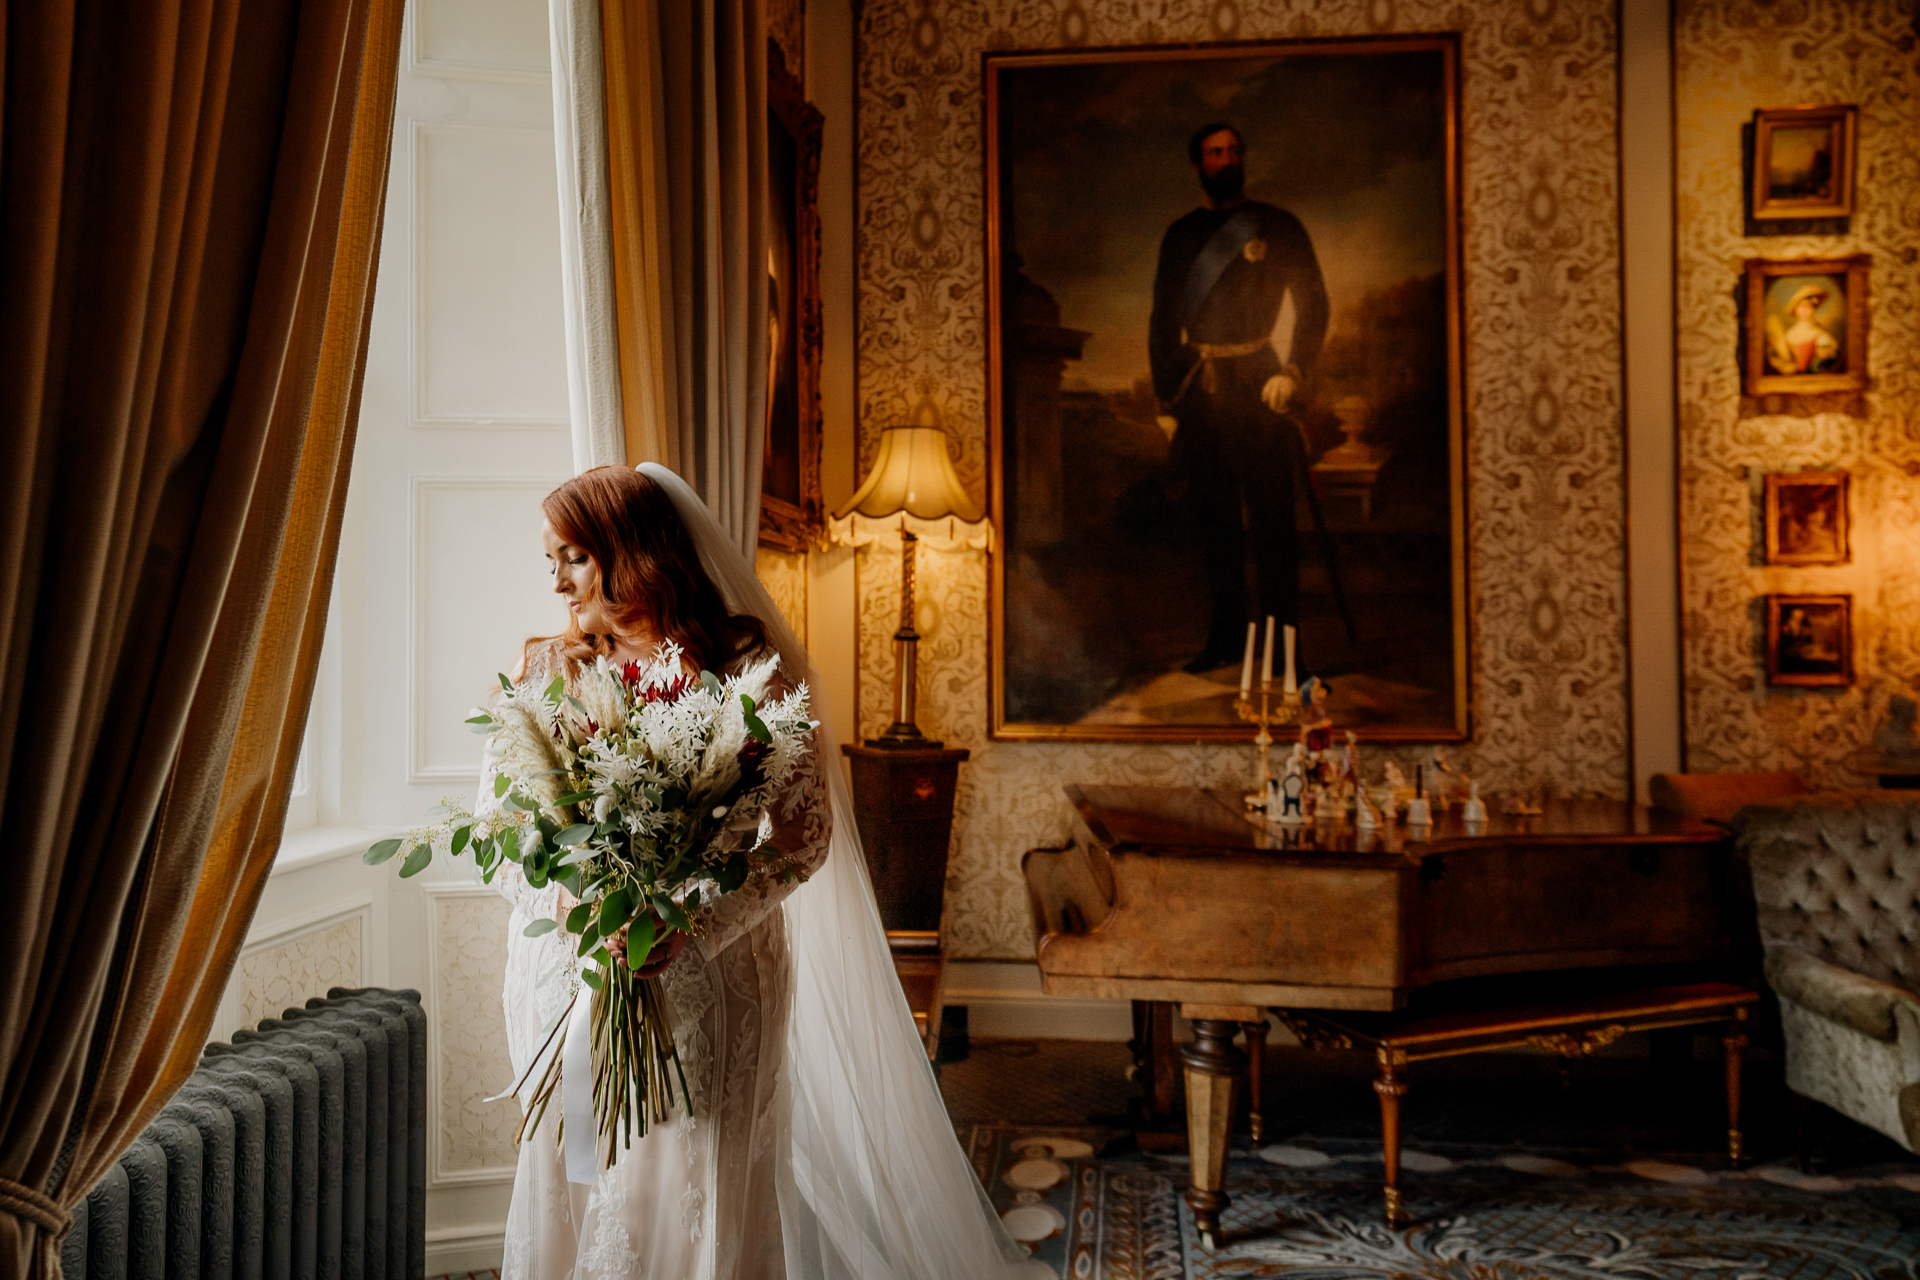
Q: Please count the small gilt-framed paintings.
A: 4